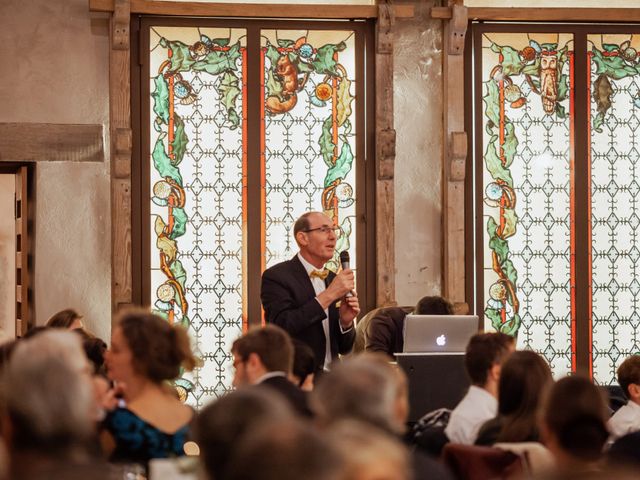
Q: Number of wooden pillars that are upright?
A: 3